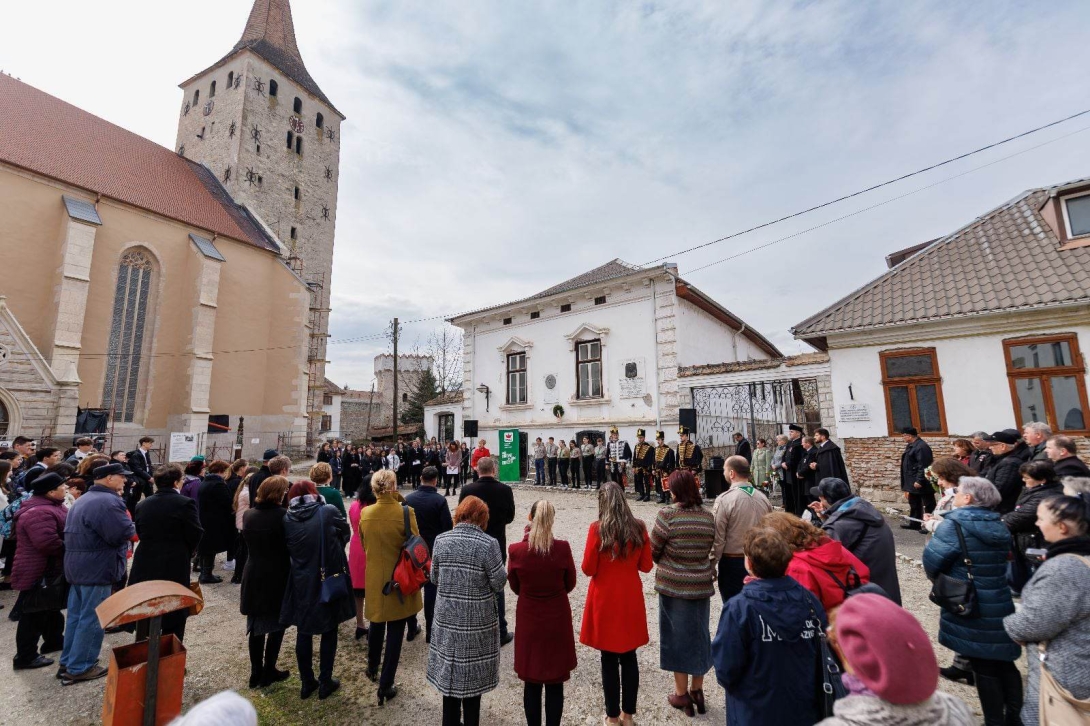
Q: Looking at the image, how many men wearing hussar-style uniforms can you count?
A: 4